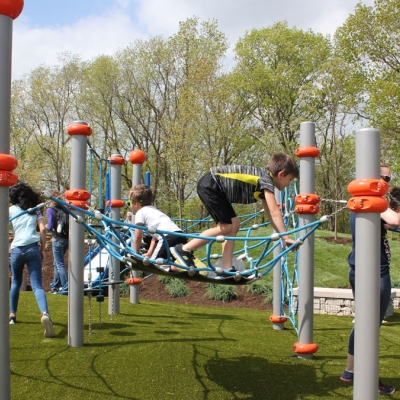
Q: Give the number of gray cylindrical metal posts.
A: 7